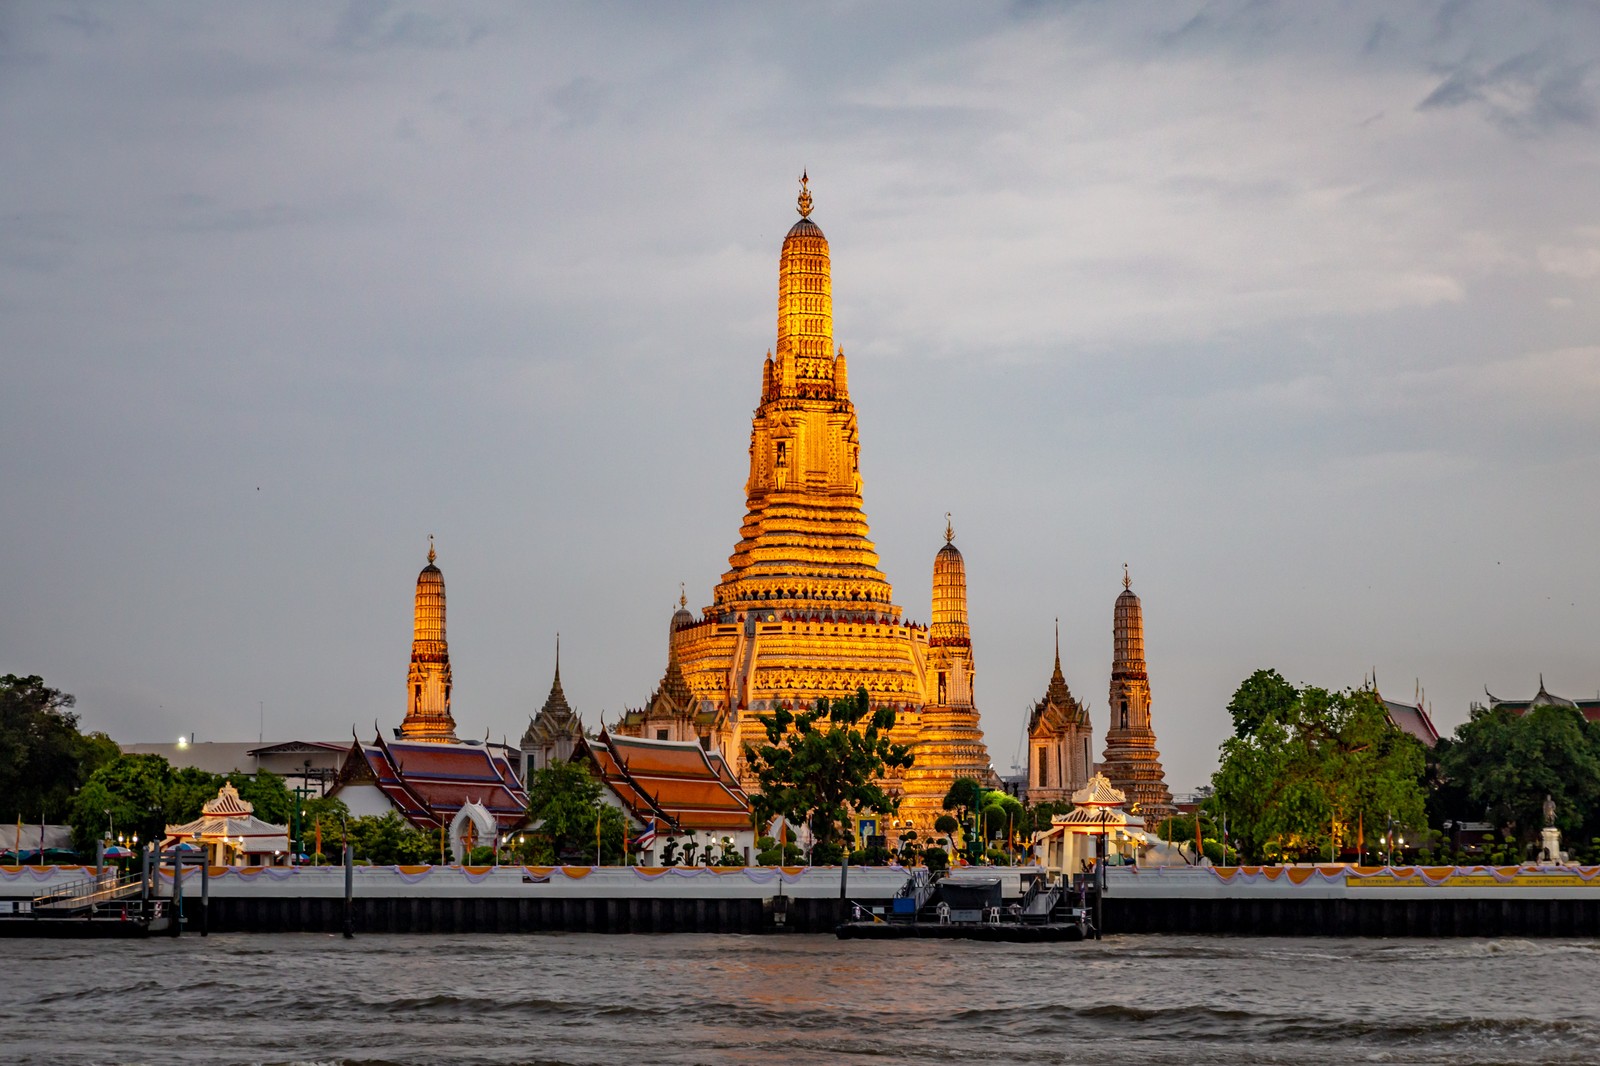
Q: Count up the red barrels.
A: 0